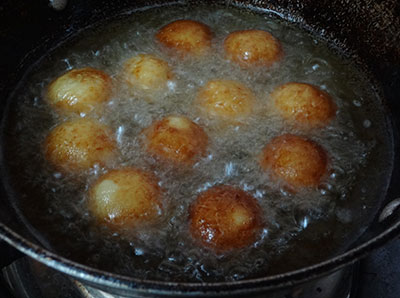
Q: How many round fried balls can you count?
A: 11